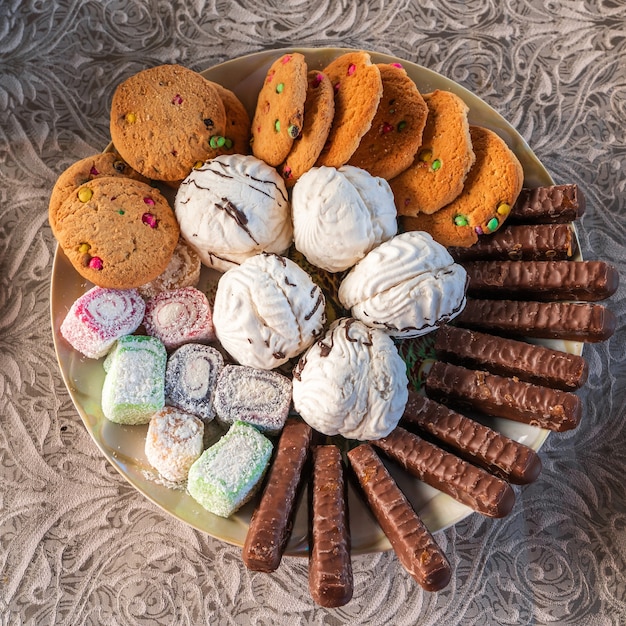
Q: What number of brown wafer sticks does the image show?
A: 11